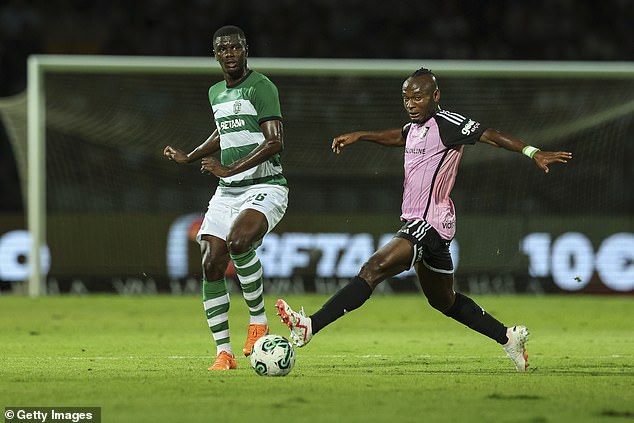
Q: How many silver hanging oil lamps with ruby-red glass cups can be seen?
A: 0